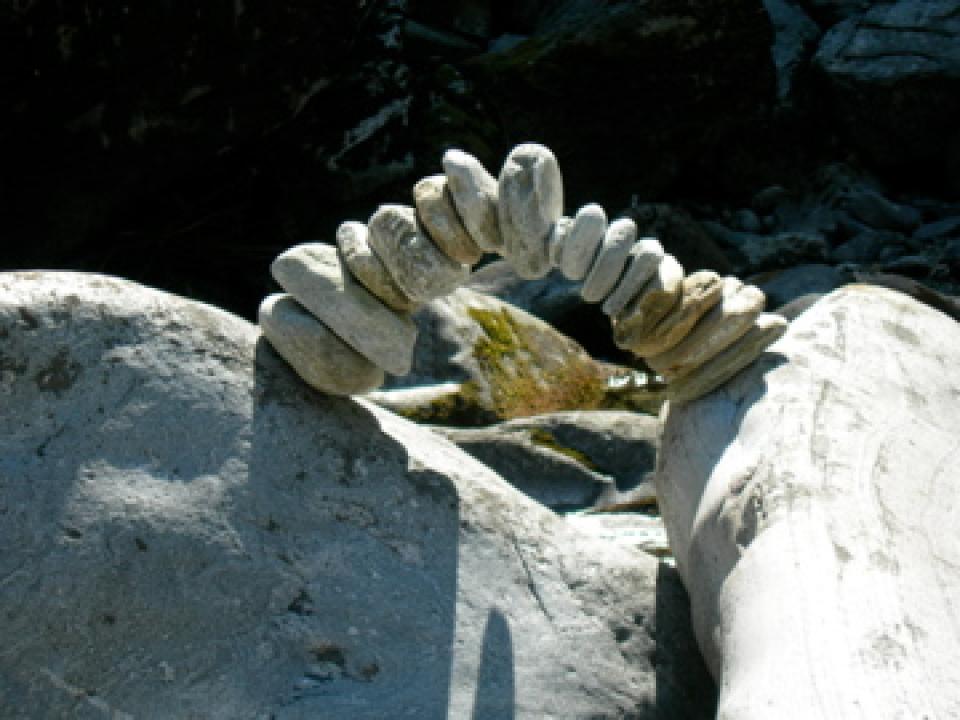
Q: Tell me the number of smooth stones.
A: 15